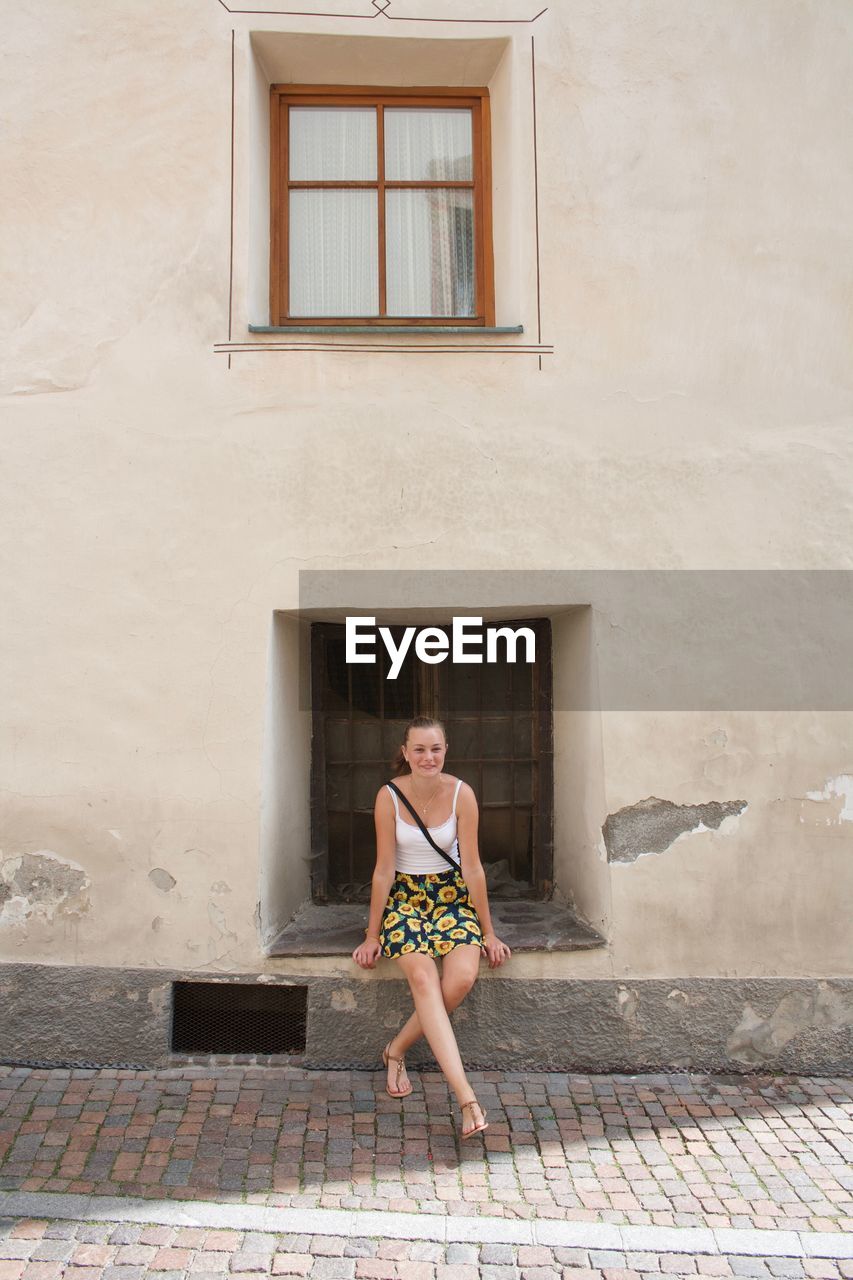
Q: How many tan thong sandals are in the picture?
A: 2